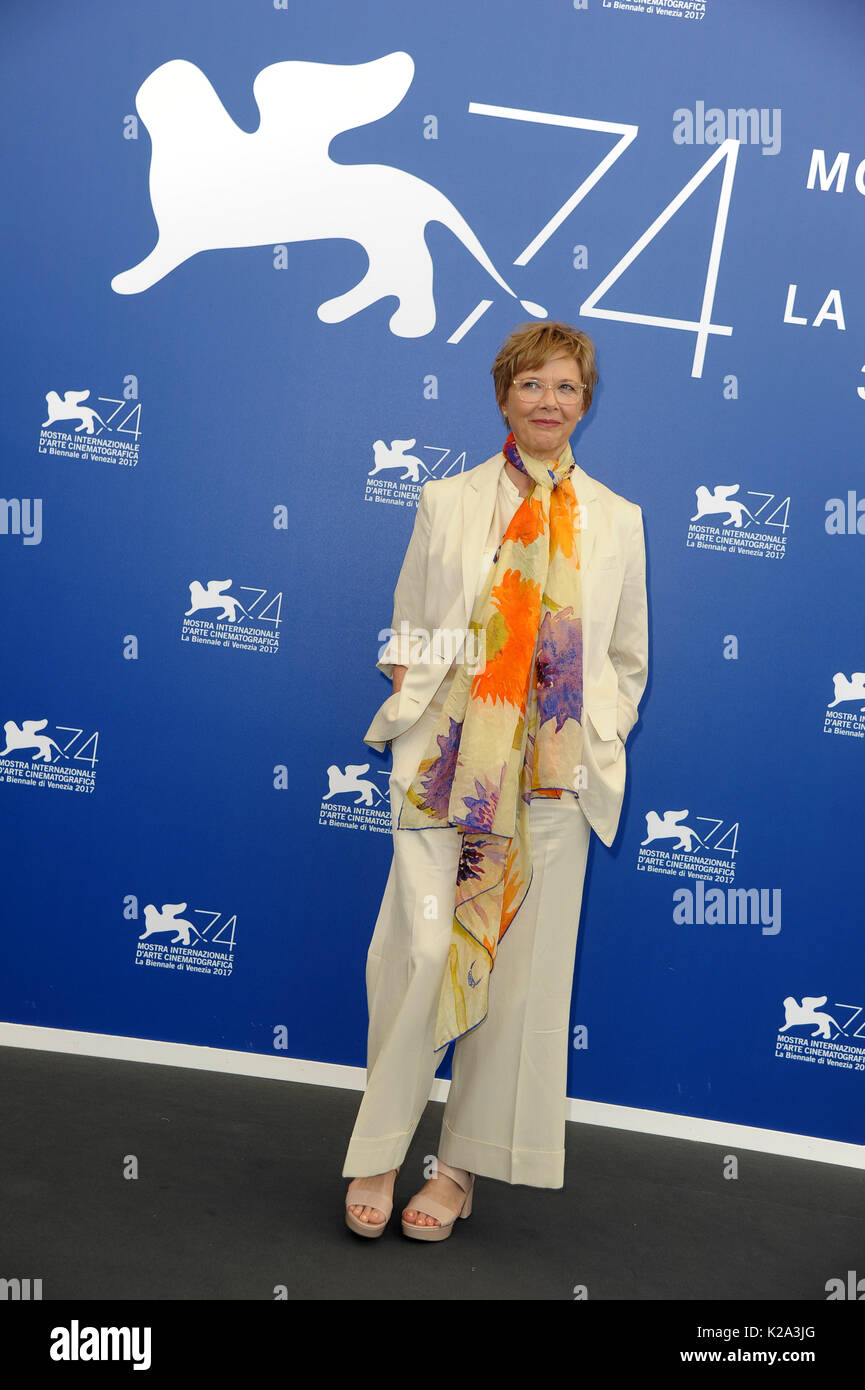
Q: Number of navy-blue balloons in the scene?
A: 0